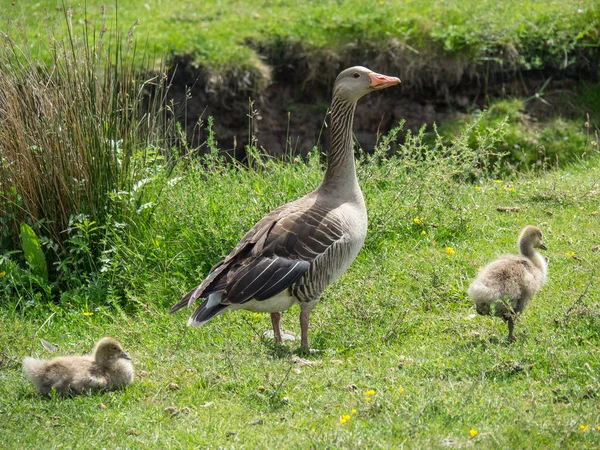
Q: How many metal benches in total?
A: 0